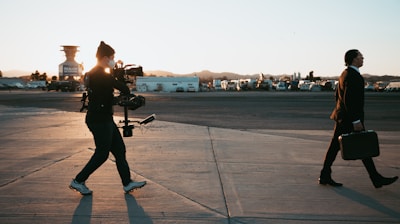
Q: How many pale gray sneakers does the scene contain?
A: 2